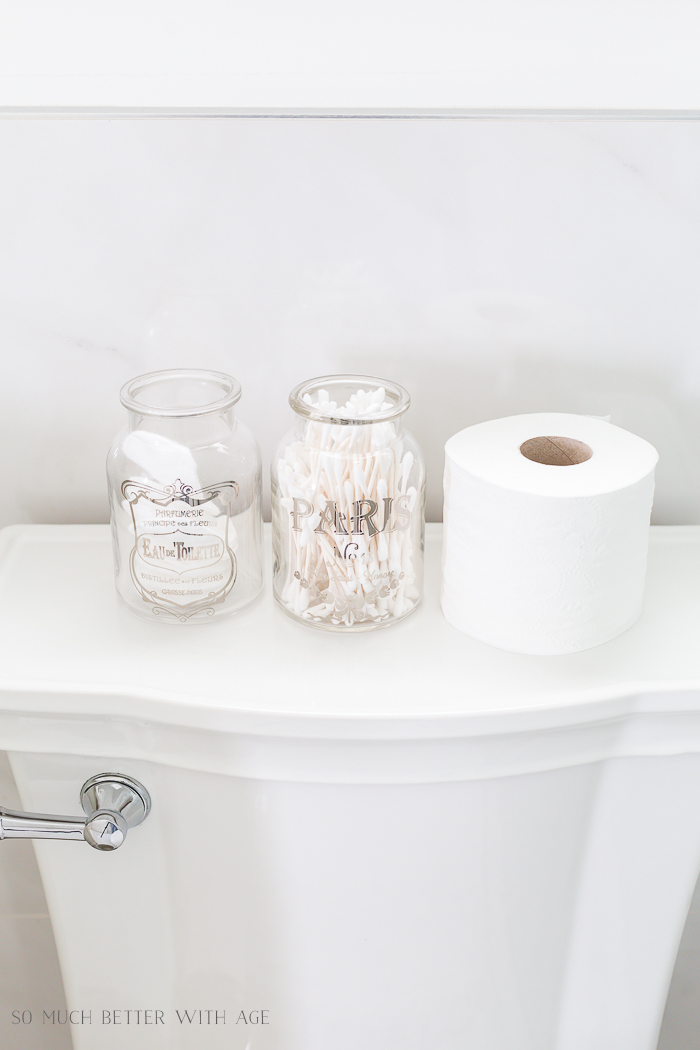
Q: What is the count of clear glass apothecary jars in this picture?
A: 2